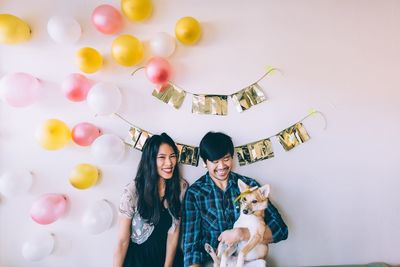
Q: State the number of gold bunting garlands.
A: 2